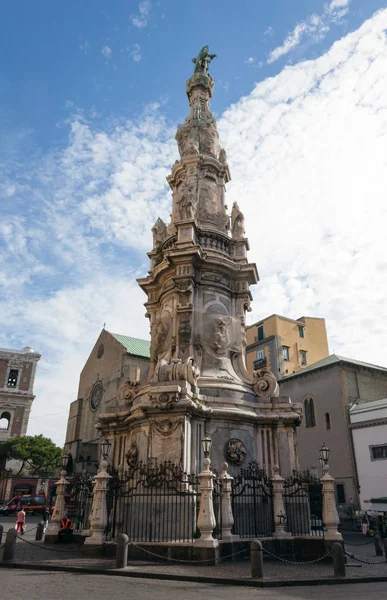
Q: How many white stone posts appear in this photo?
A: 6